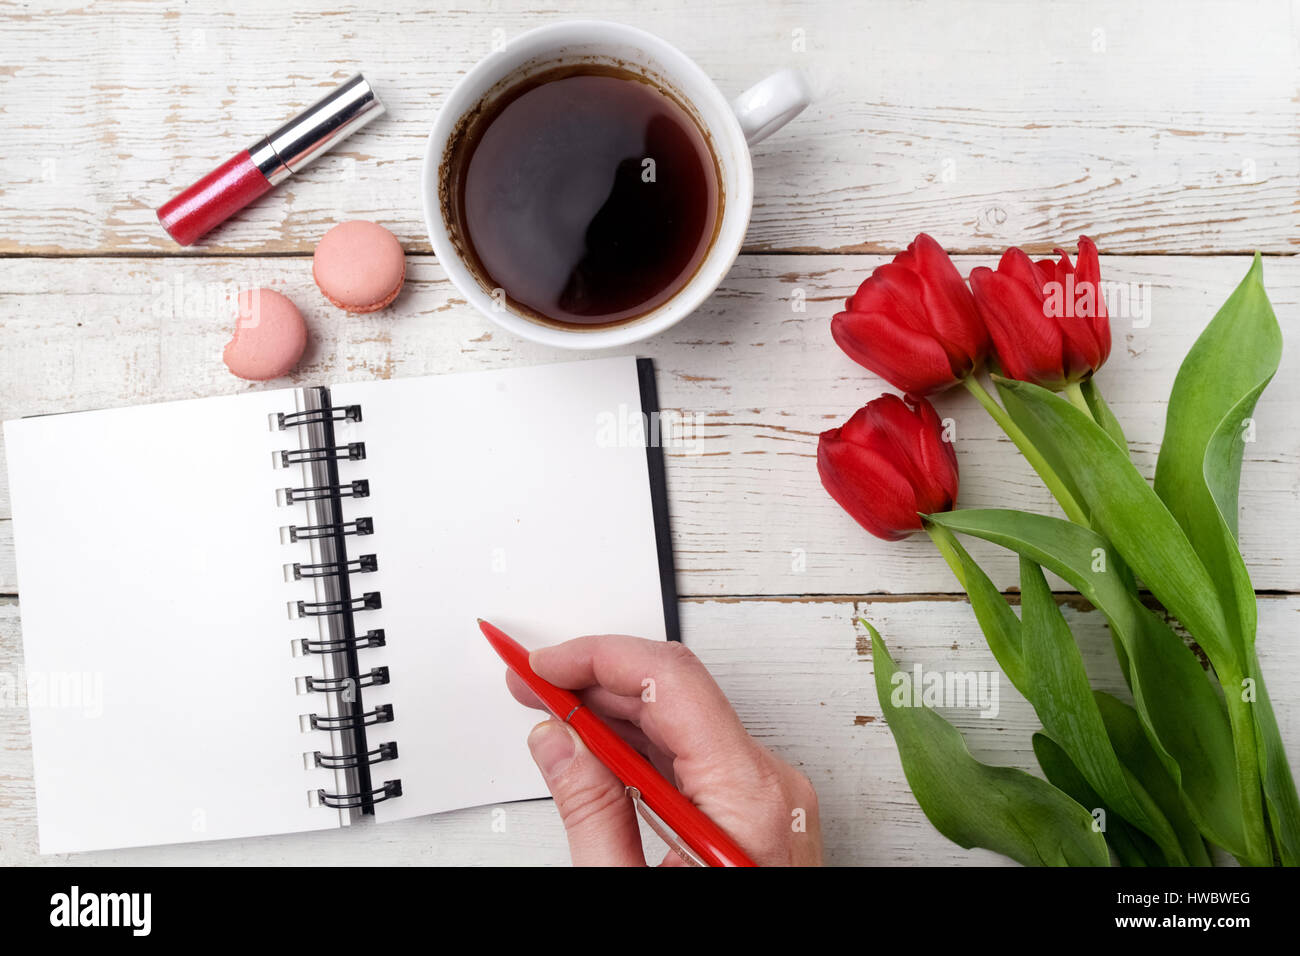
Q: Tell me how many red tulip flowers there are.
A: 3